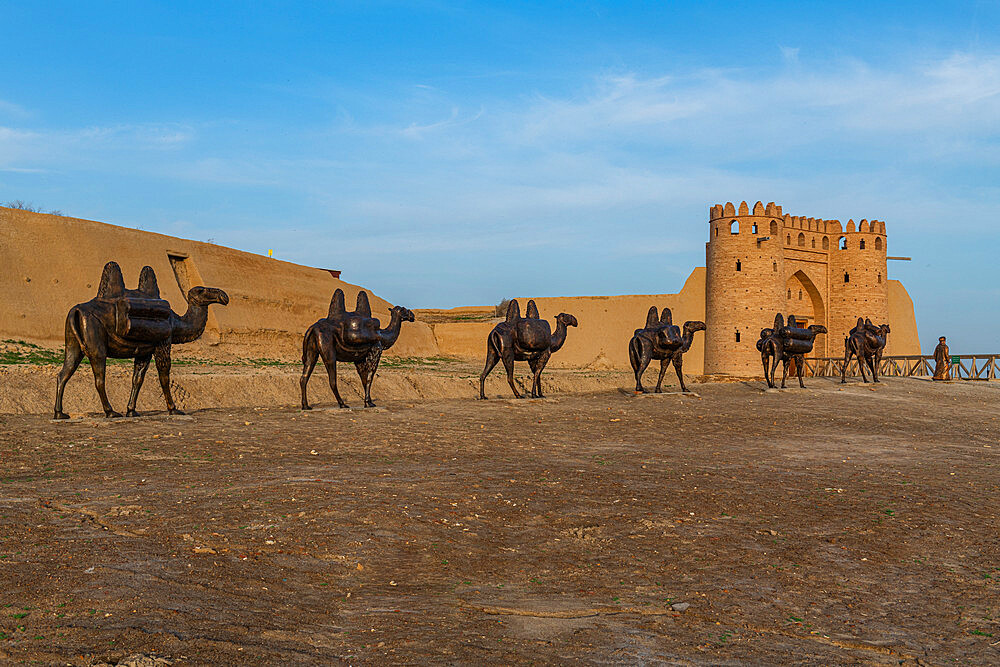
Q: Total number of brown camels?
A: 6